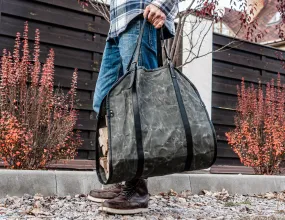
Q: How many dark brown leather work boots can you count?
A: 2